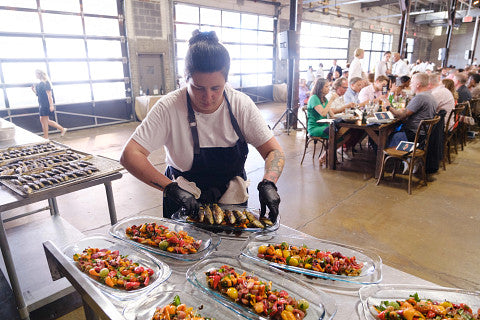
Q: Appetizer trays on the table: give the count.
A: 7